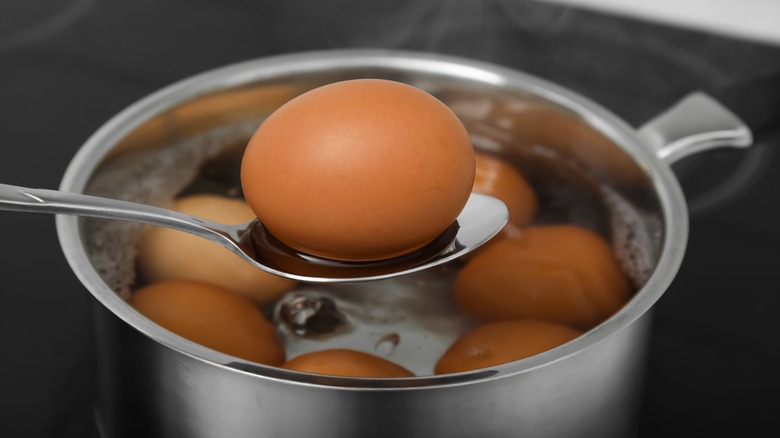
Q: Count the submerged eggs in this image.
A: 6